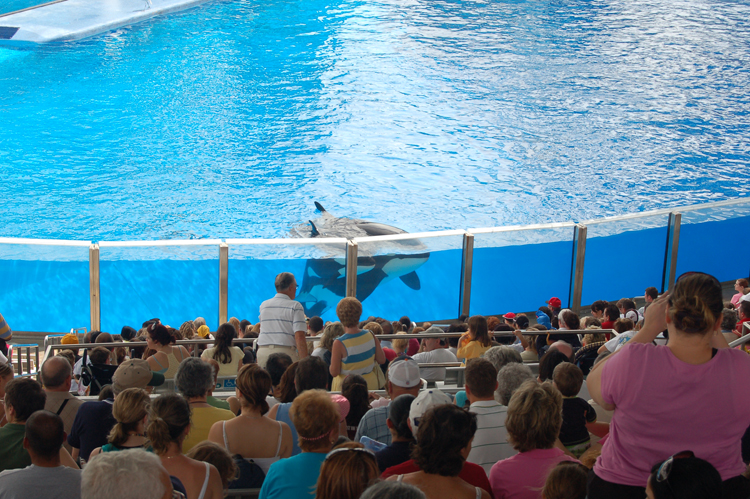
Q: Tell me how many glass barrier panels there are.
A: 7